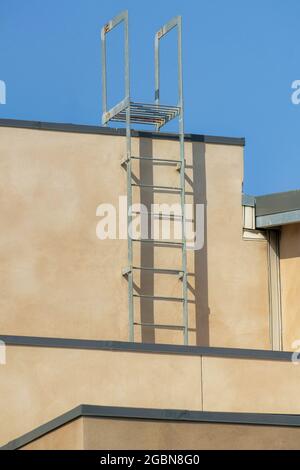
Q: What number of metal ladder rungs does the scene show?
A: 7